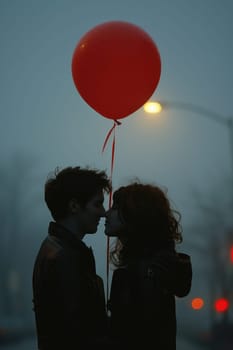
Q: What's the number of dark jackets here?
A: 2